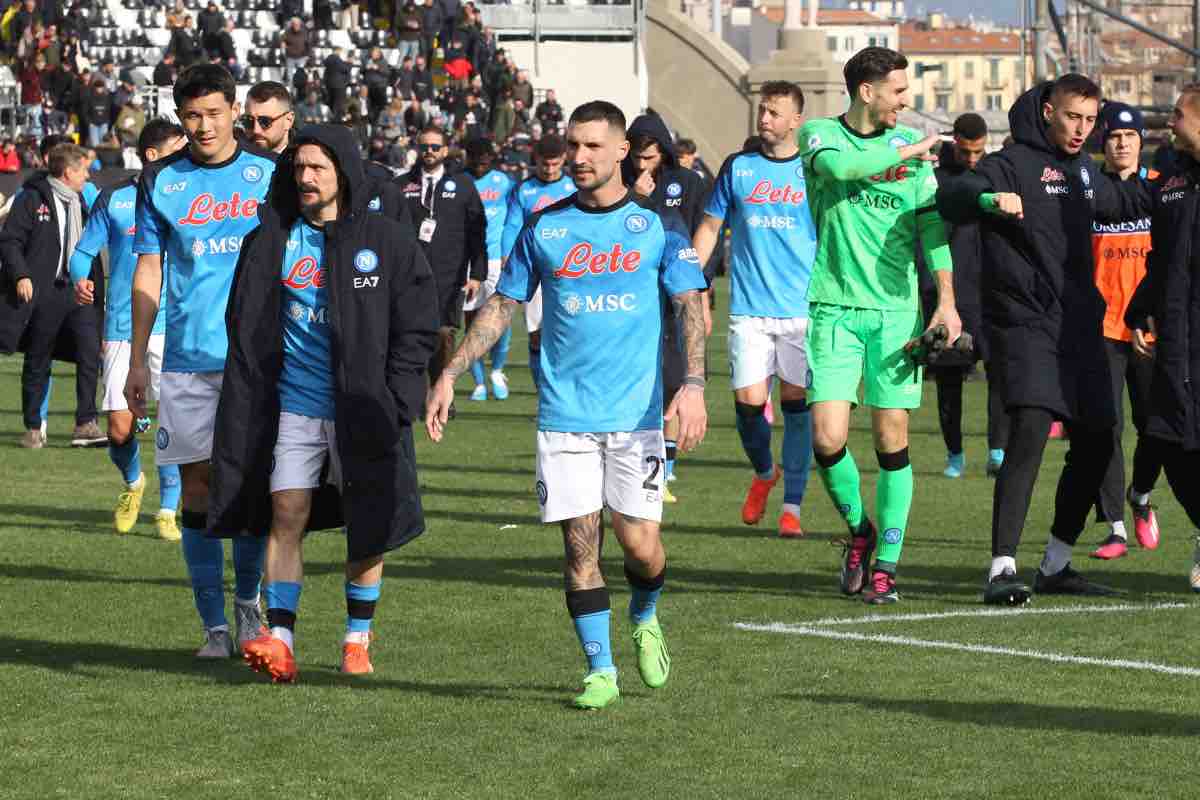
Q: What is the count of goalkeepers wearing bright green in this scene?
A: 1